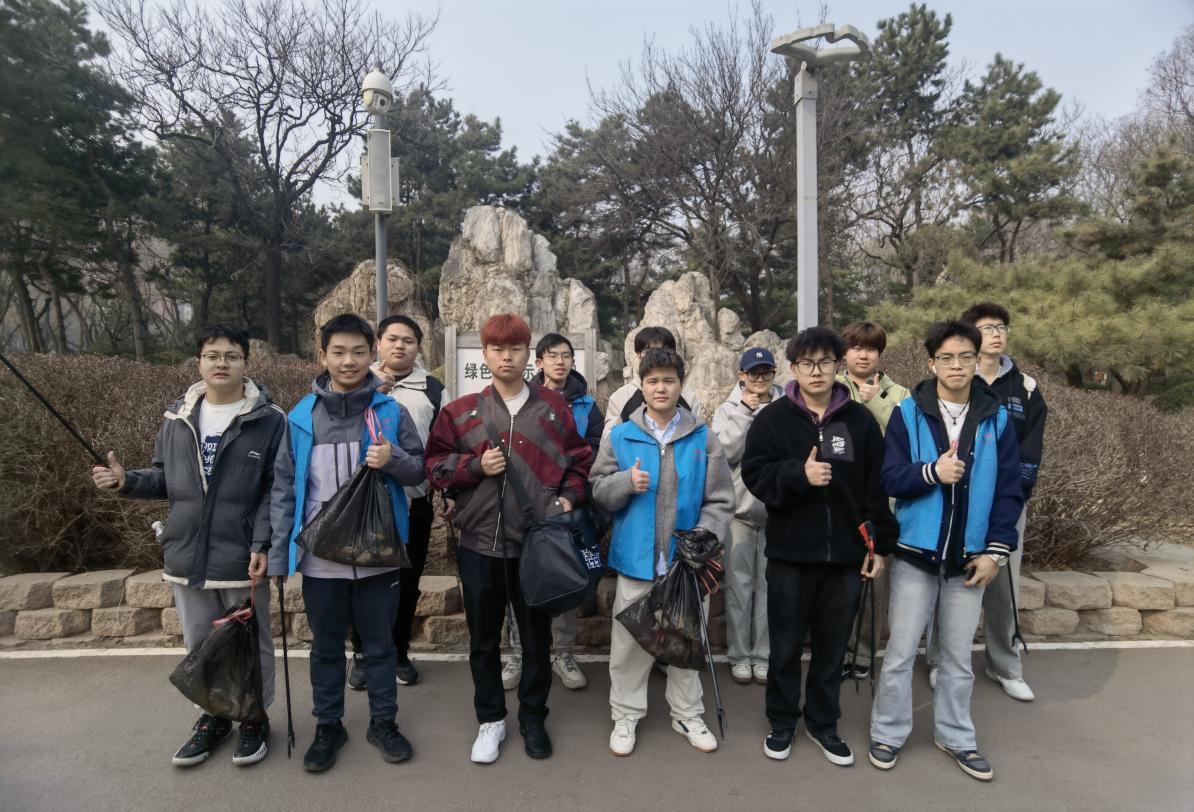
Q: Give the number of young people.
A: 12